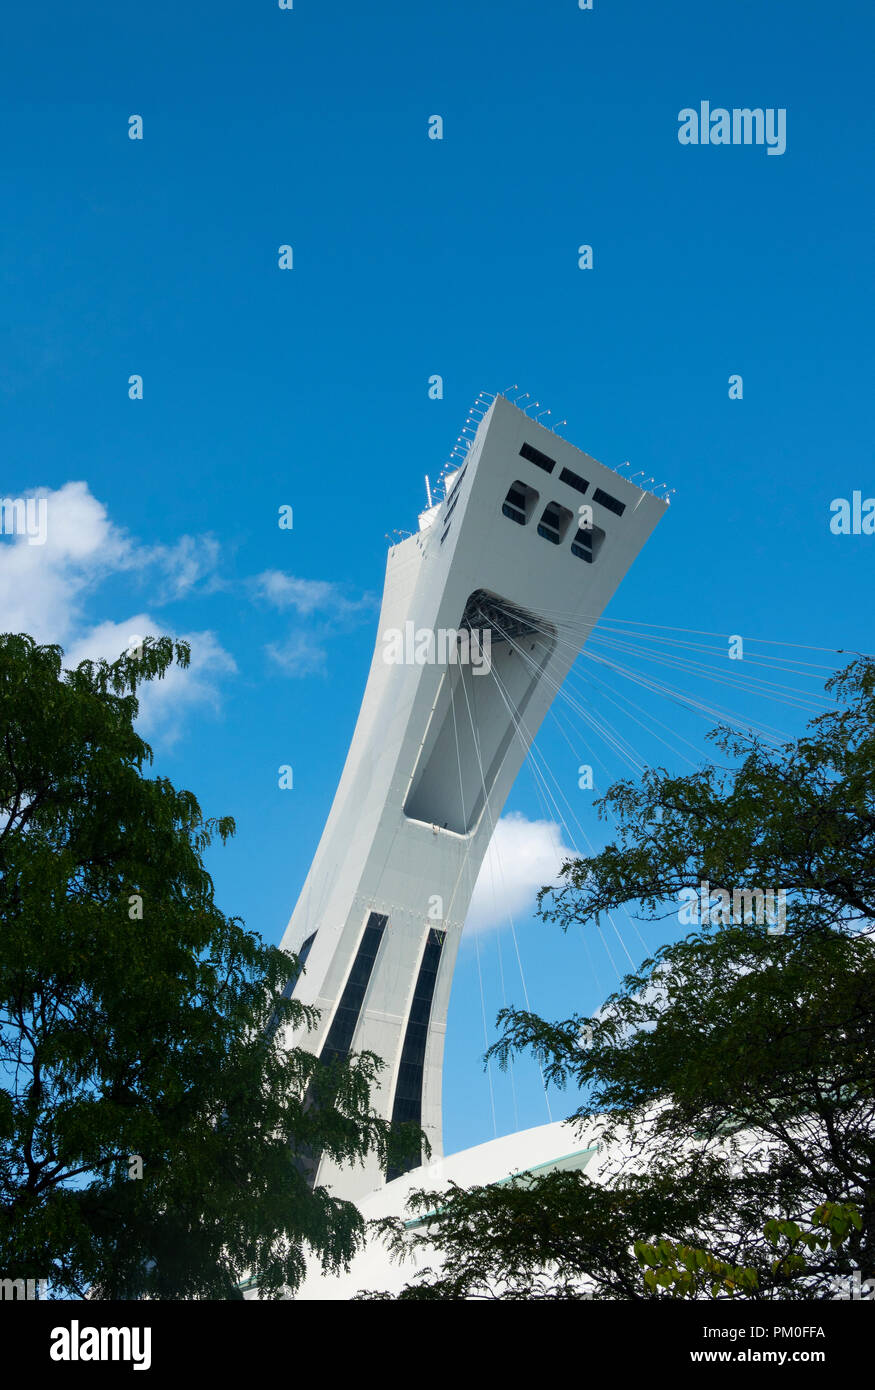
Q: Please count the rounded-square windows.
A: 3